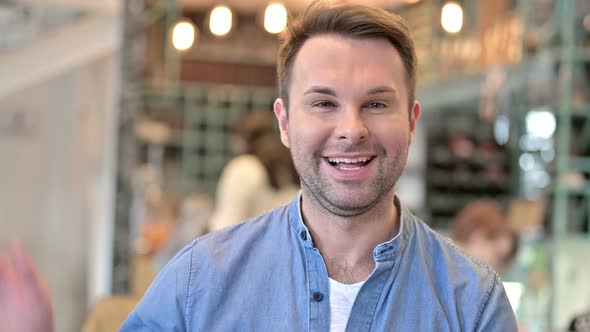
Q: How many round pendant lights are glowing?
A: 4